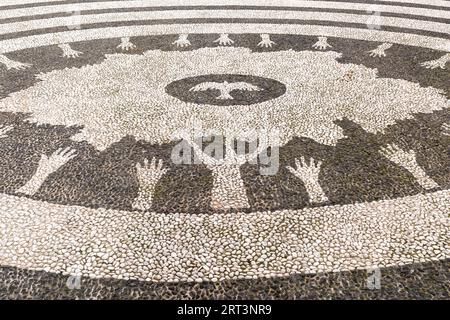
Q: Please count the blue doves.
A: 0